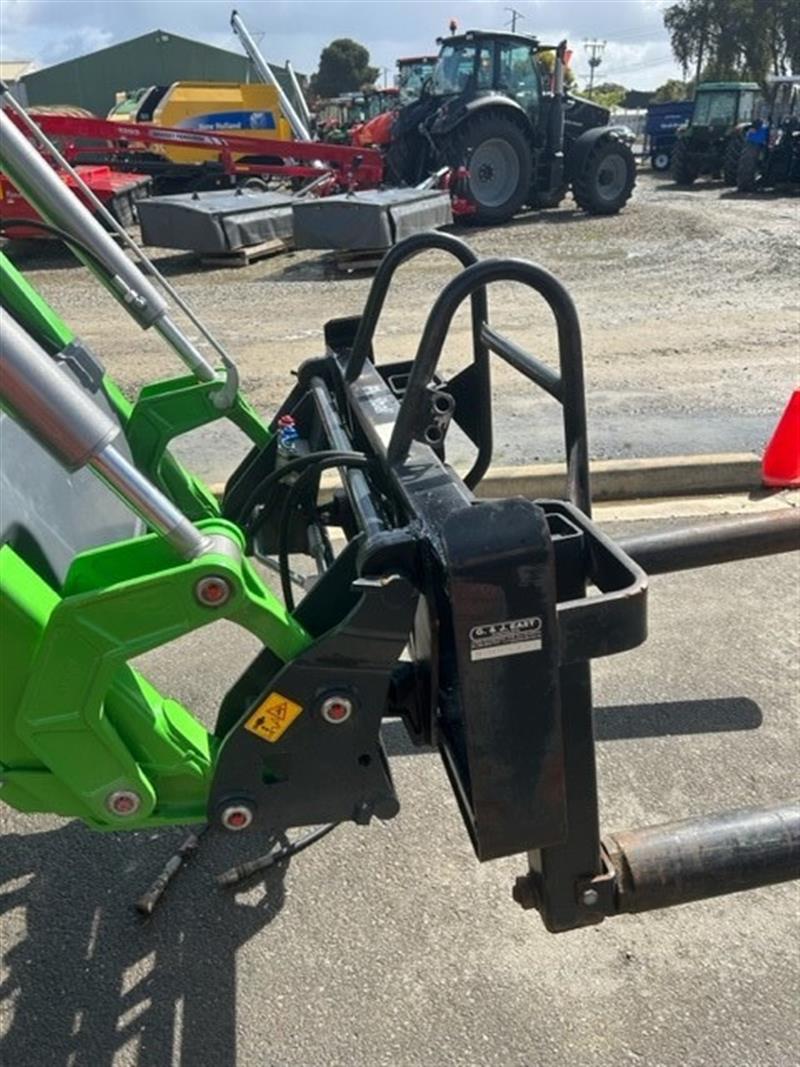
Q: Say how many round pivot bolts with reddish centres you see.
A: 4